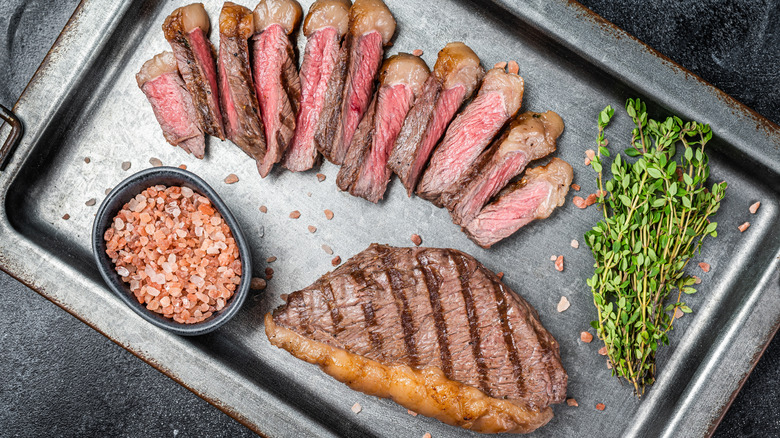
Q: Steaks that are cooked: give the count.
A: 2